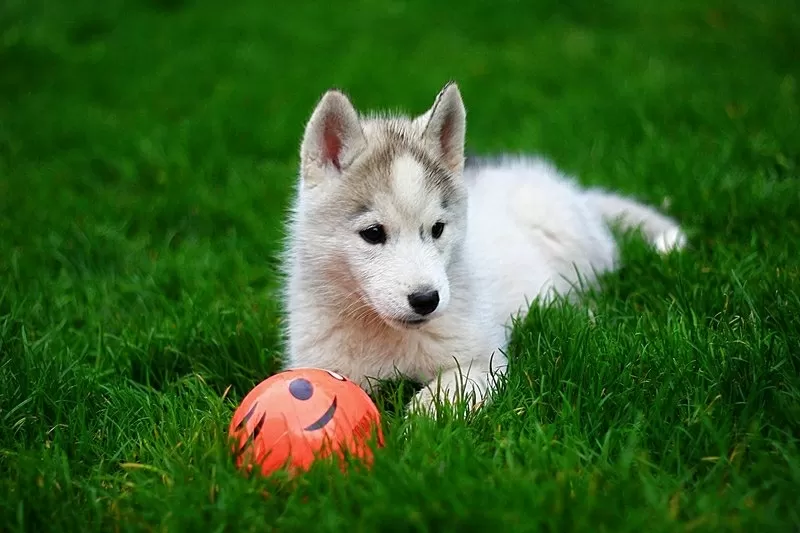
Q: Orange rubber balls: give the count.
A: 1